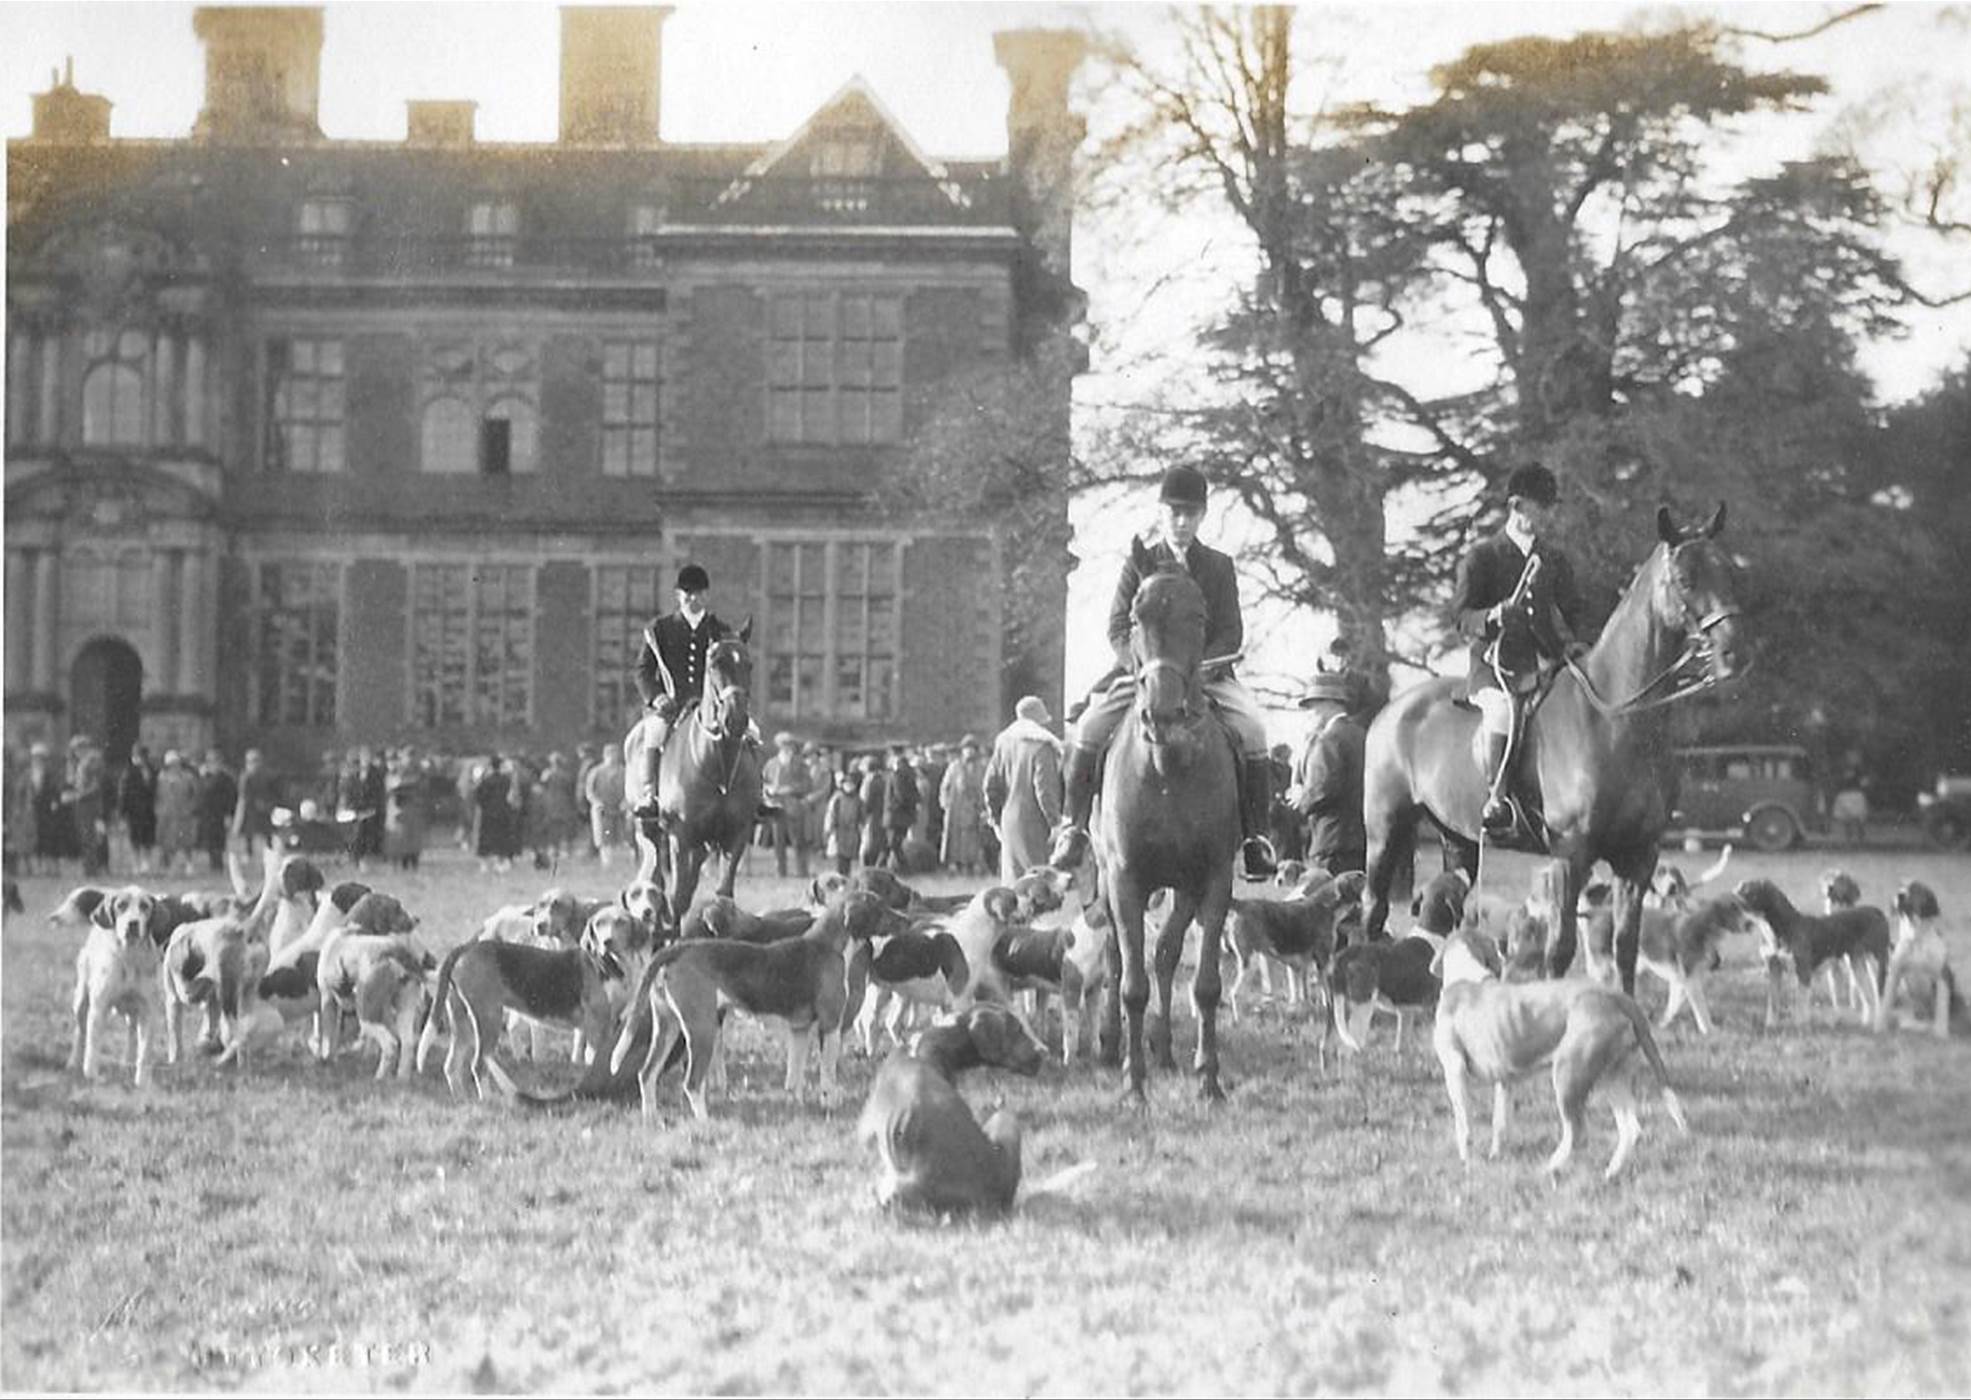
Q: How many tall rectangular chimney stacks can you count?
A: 3